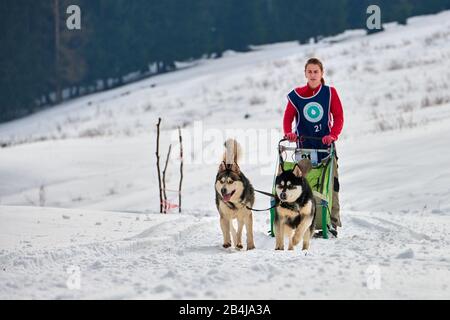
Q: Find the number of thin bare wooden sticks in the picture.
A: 3